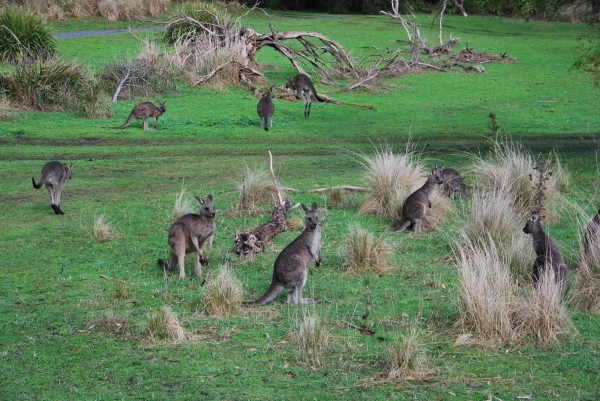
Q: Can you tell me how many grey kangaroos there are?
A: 10